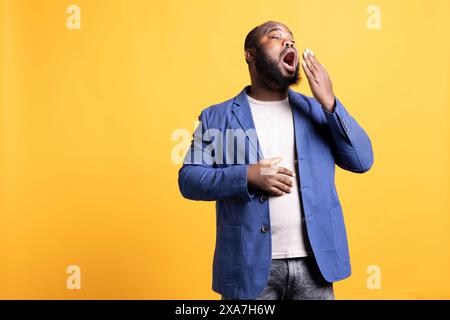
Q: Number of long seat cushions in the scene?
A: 0